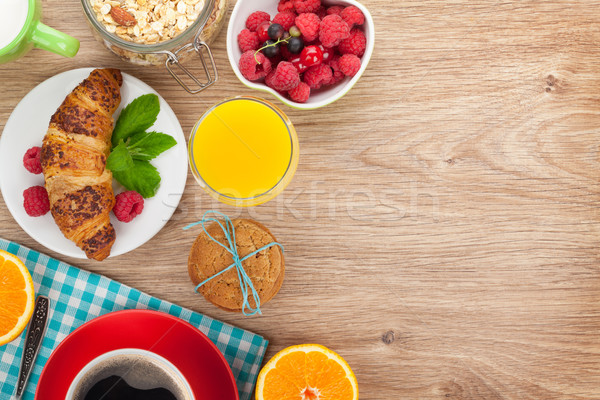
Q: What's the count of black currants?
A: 3